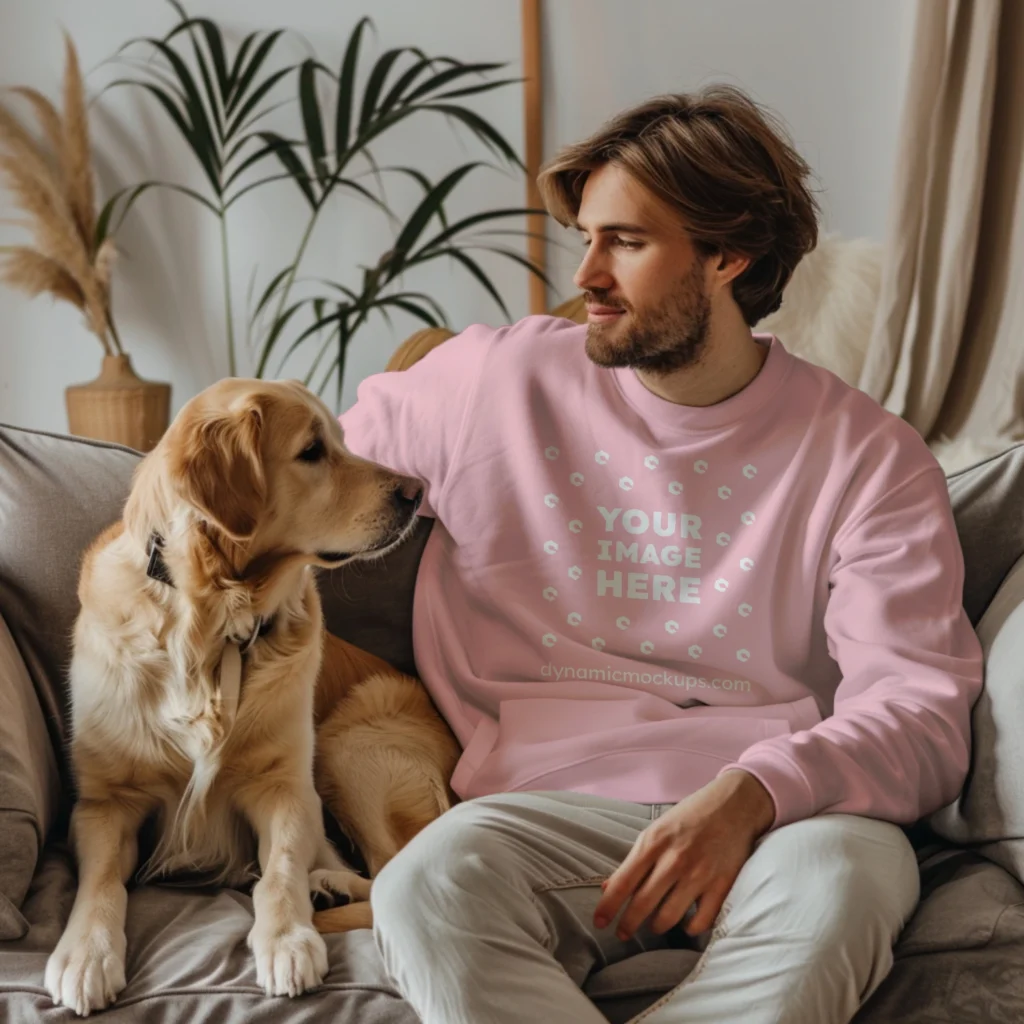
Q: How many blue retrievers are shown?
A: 0